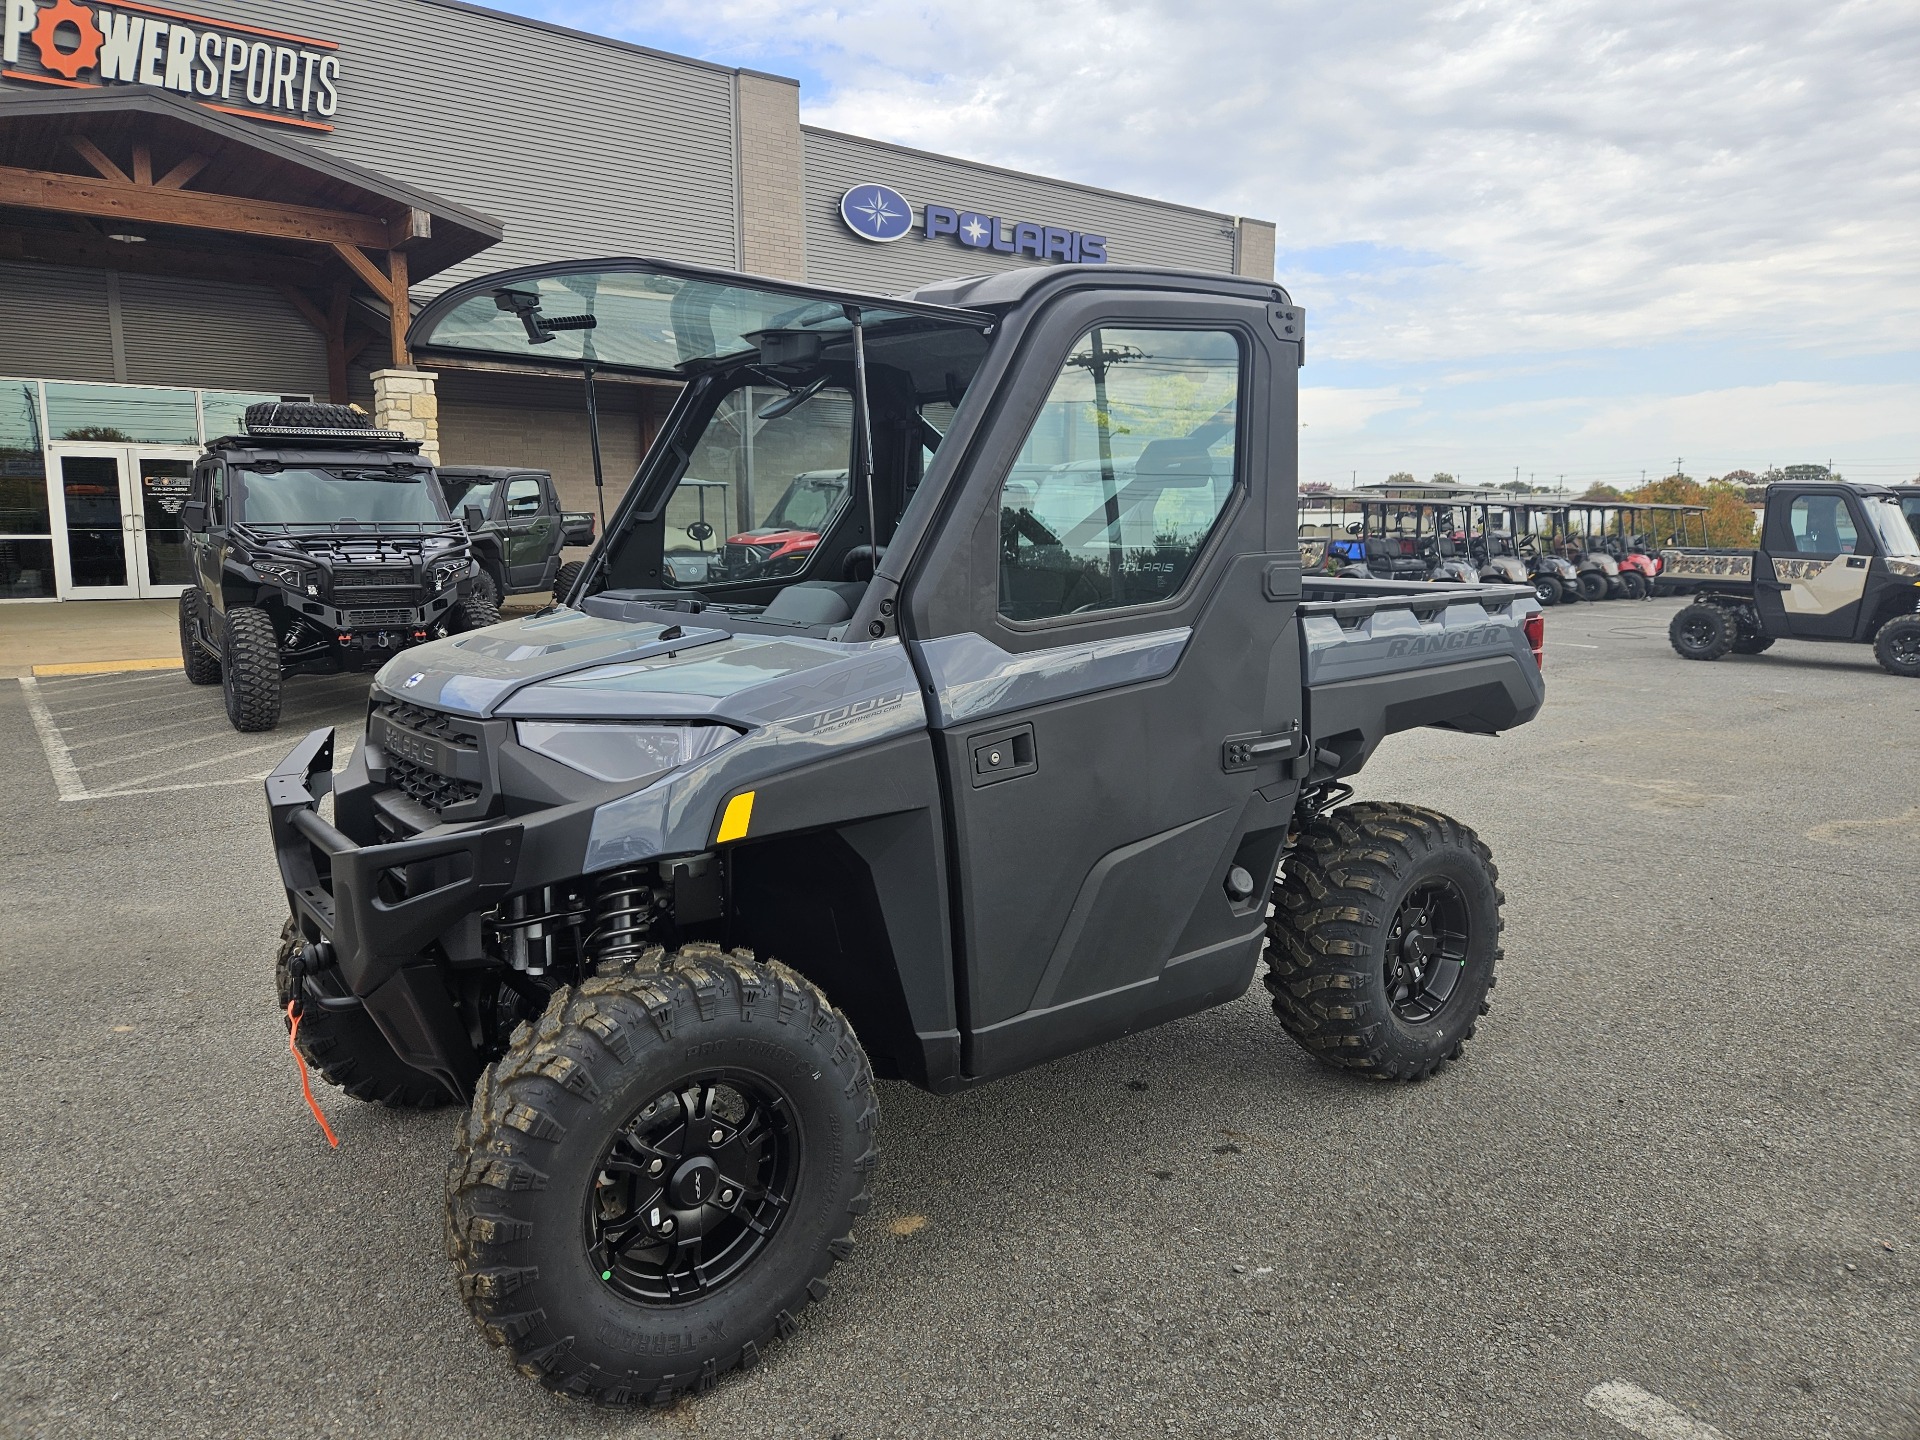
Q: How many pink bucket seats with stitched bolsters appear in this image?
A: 0